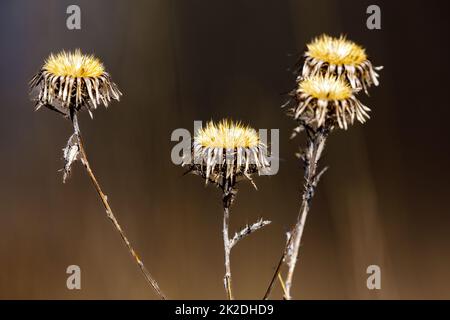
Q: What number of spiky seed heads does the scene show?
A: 4